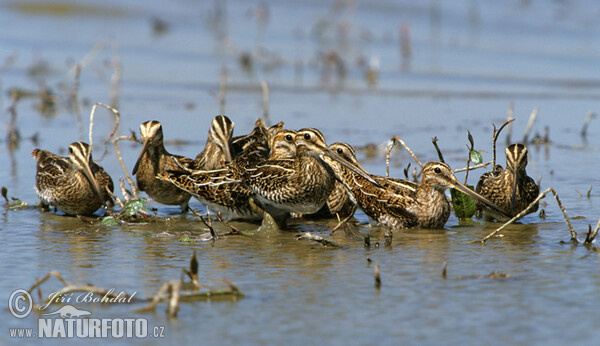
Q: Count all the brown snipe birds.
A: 8